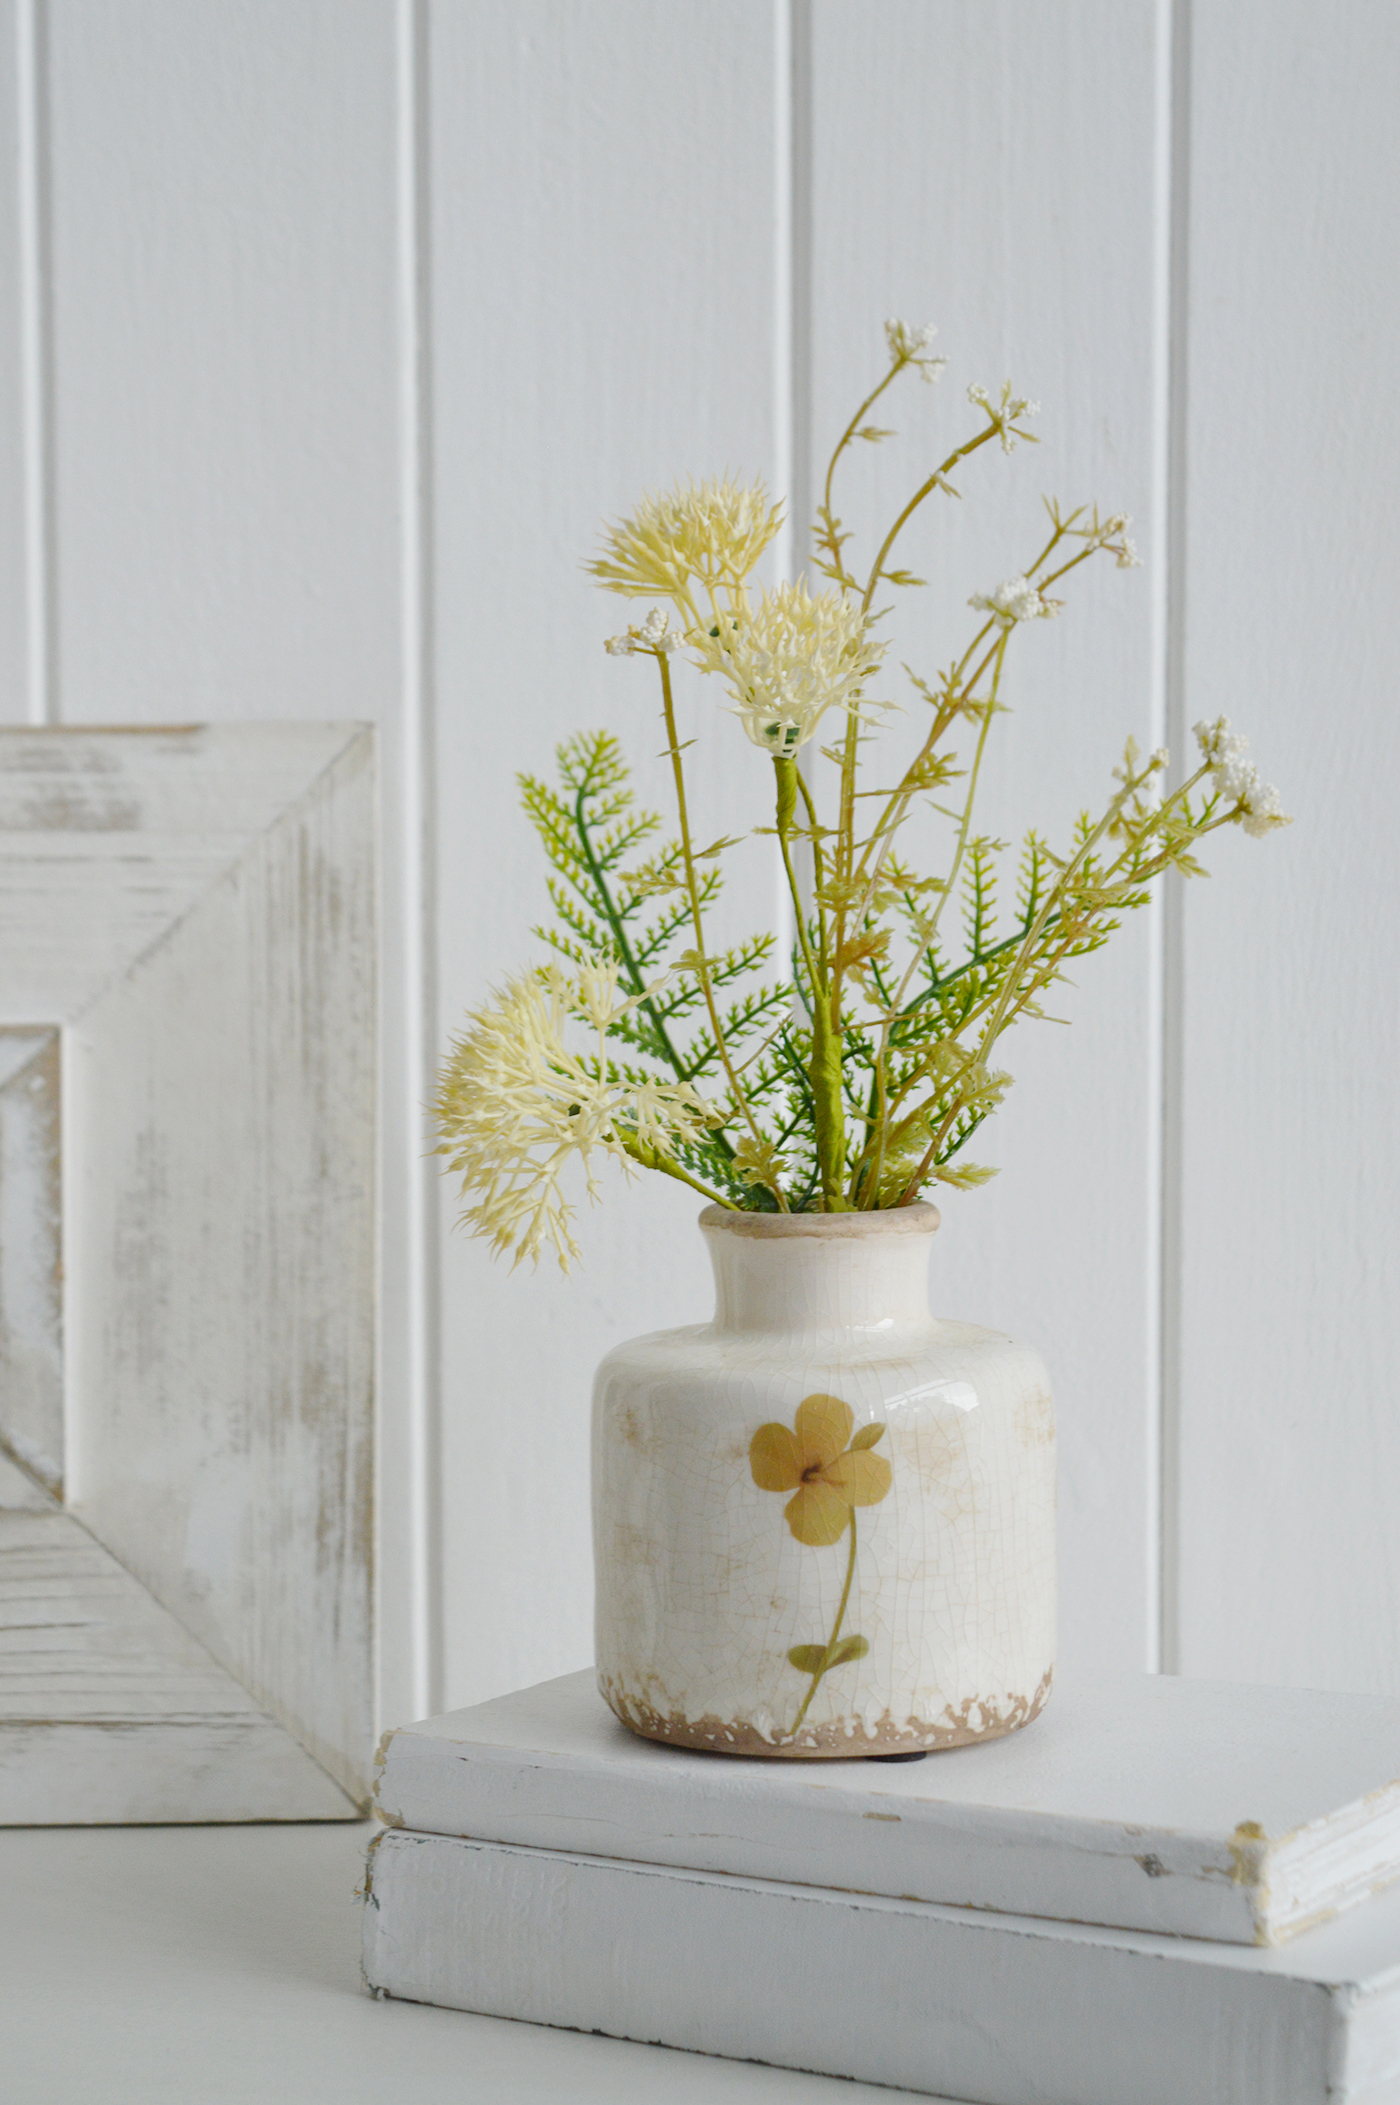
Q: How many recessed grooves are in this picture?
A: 4